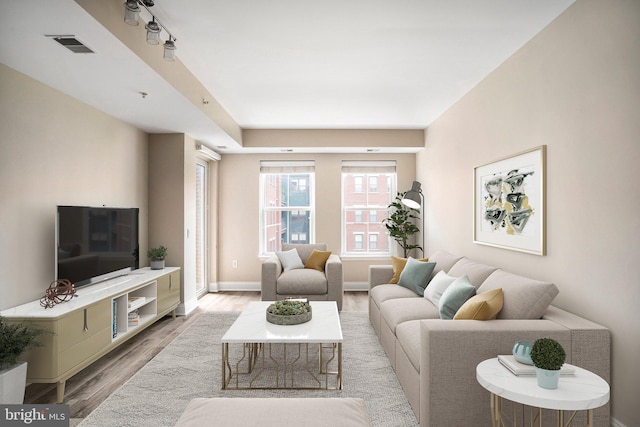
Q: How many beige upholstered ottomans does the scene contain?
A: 1